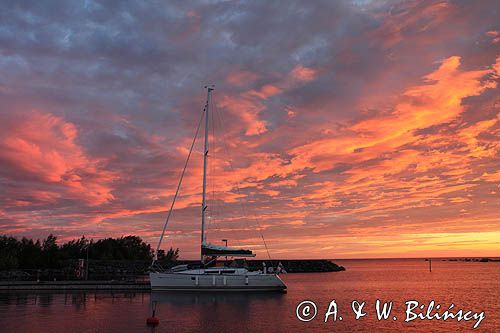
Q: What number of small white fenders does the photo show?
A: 4